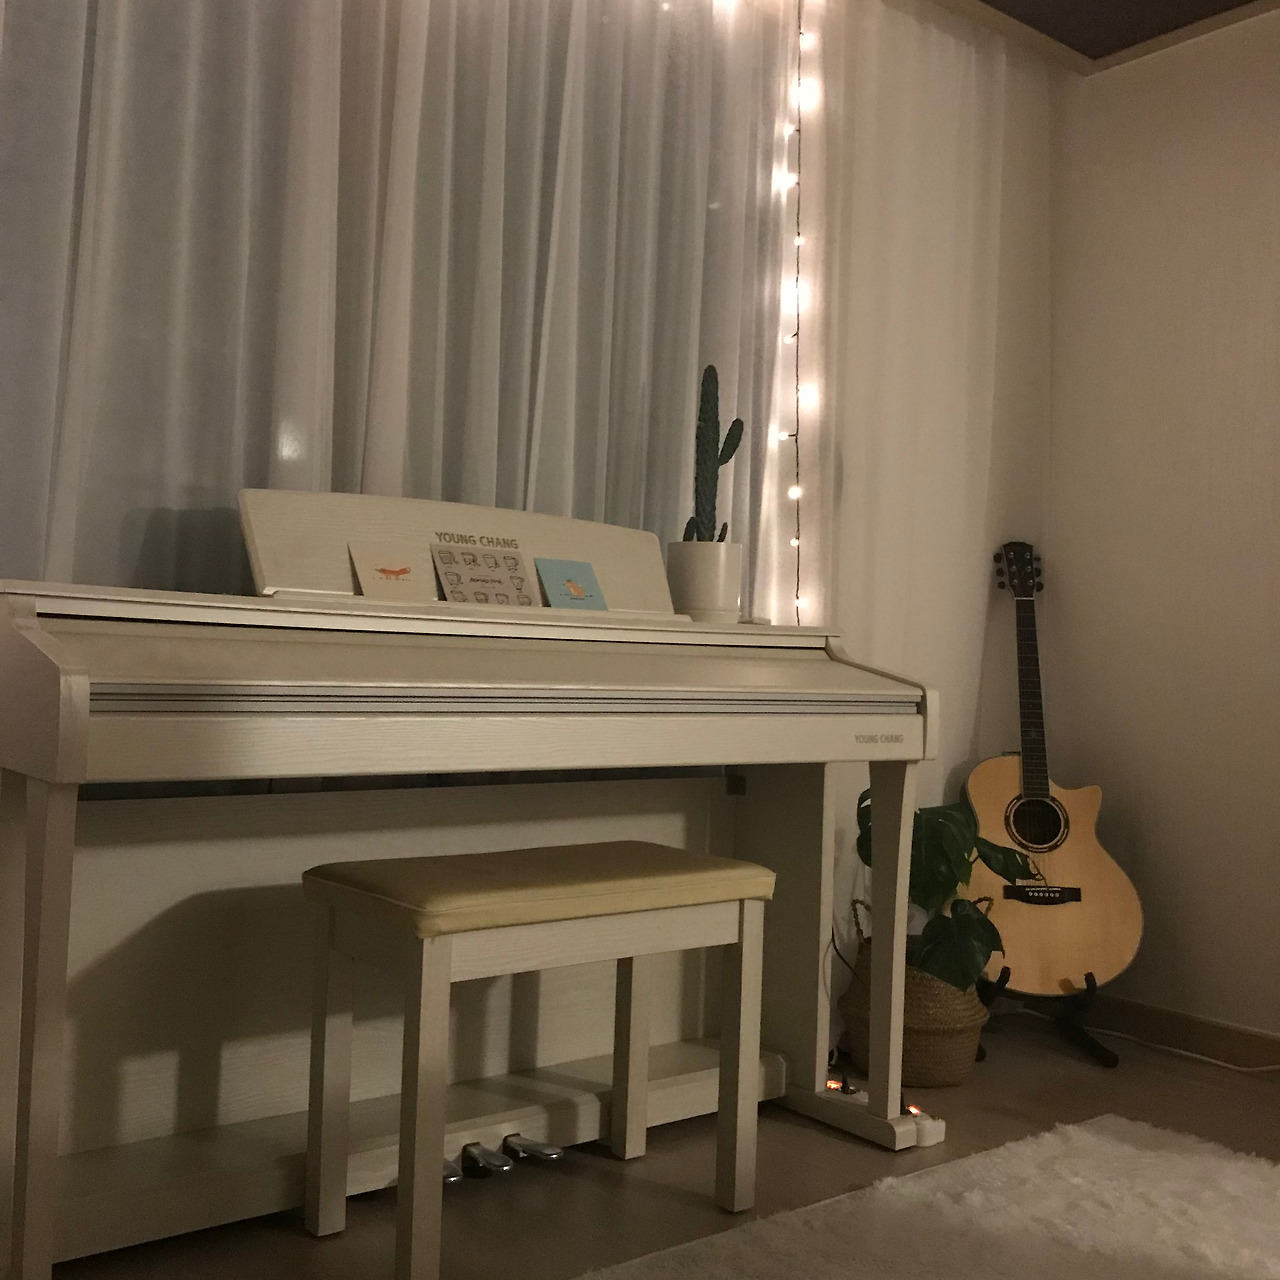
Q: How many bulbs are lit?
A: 12